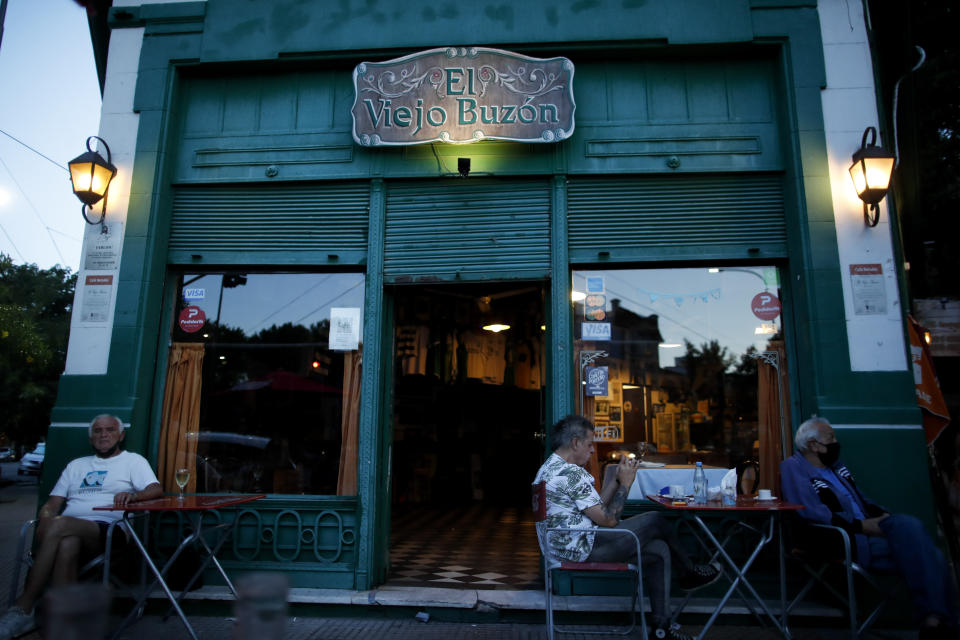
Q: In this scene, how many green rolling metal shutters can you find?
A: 3